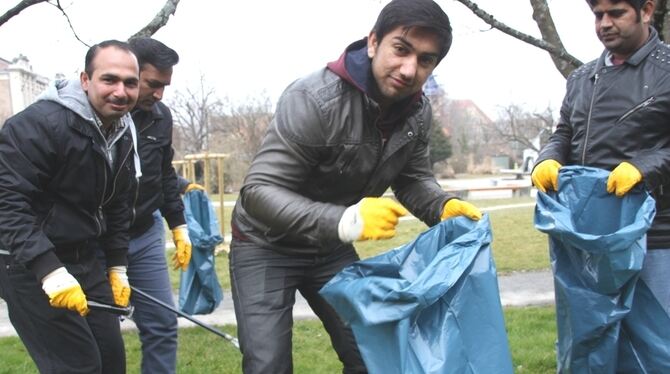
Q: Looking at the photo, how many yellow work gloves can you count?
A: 8